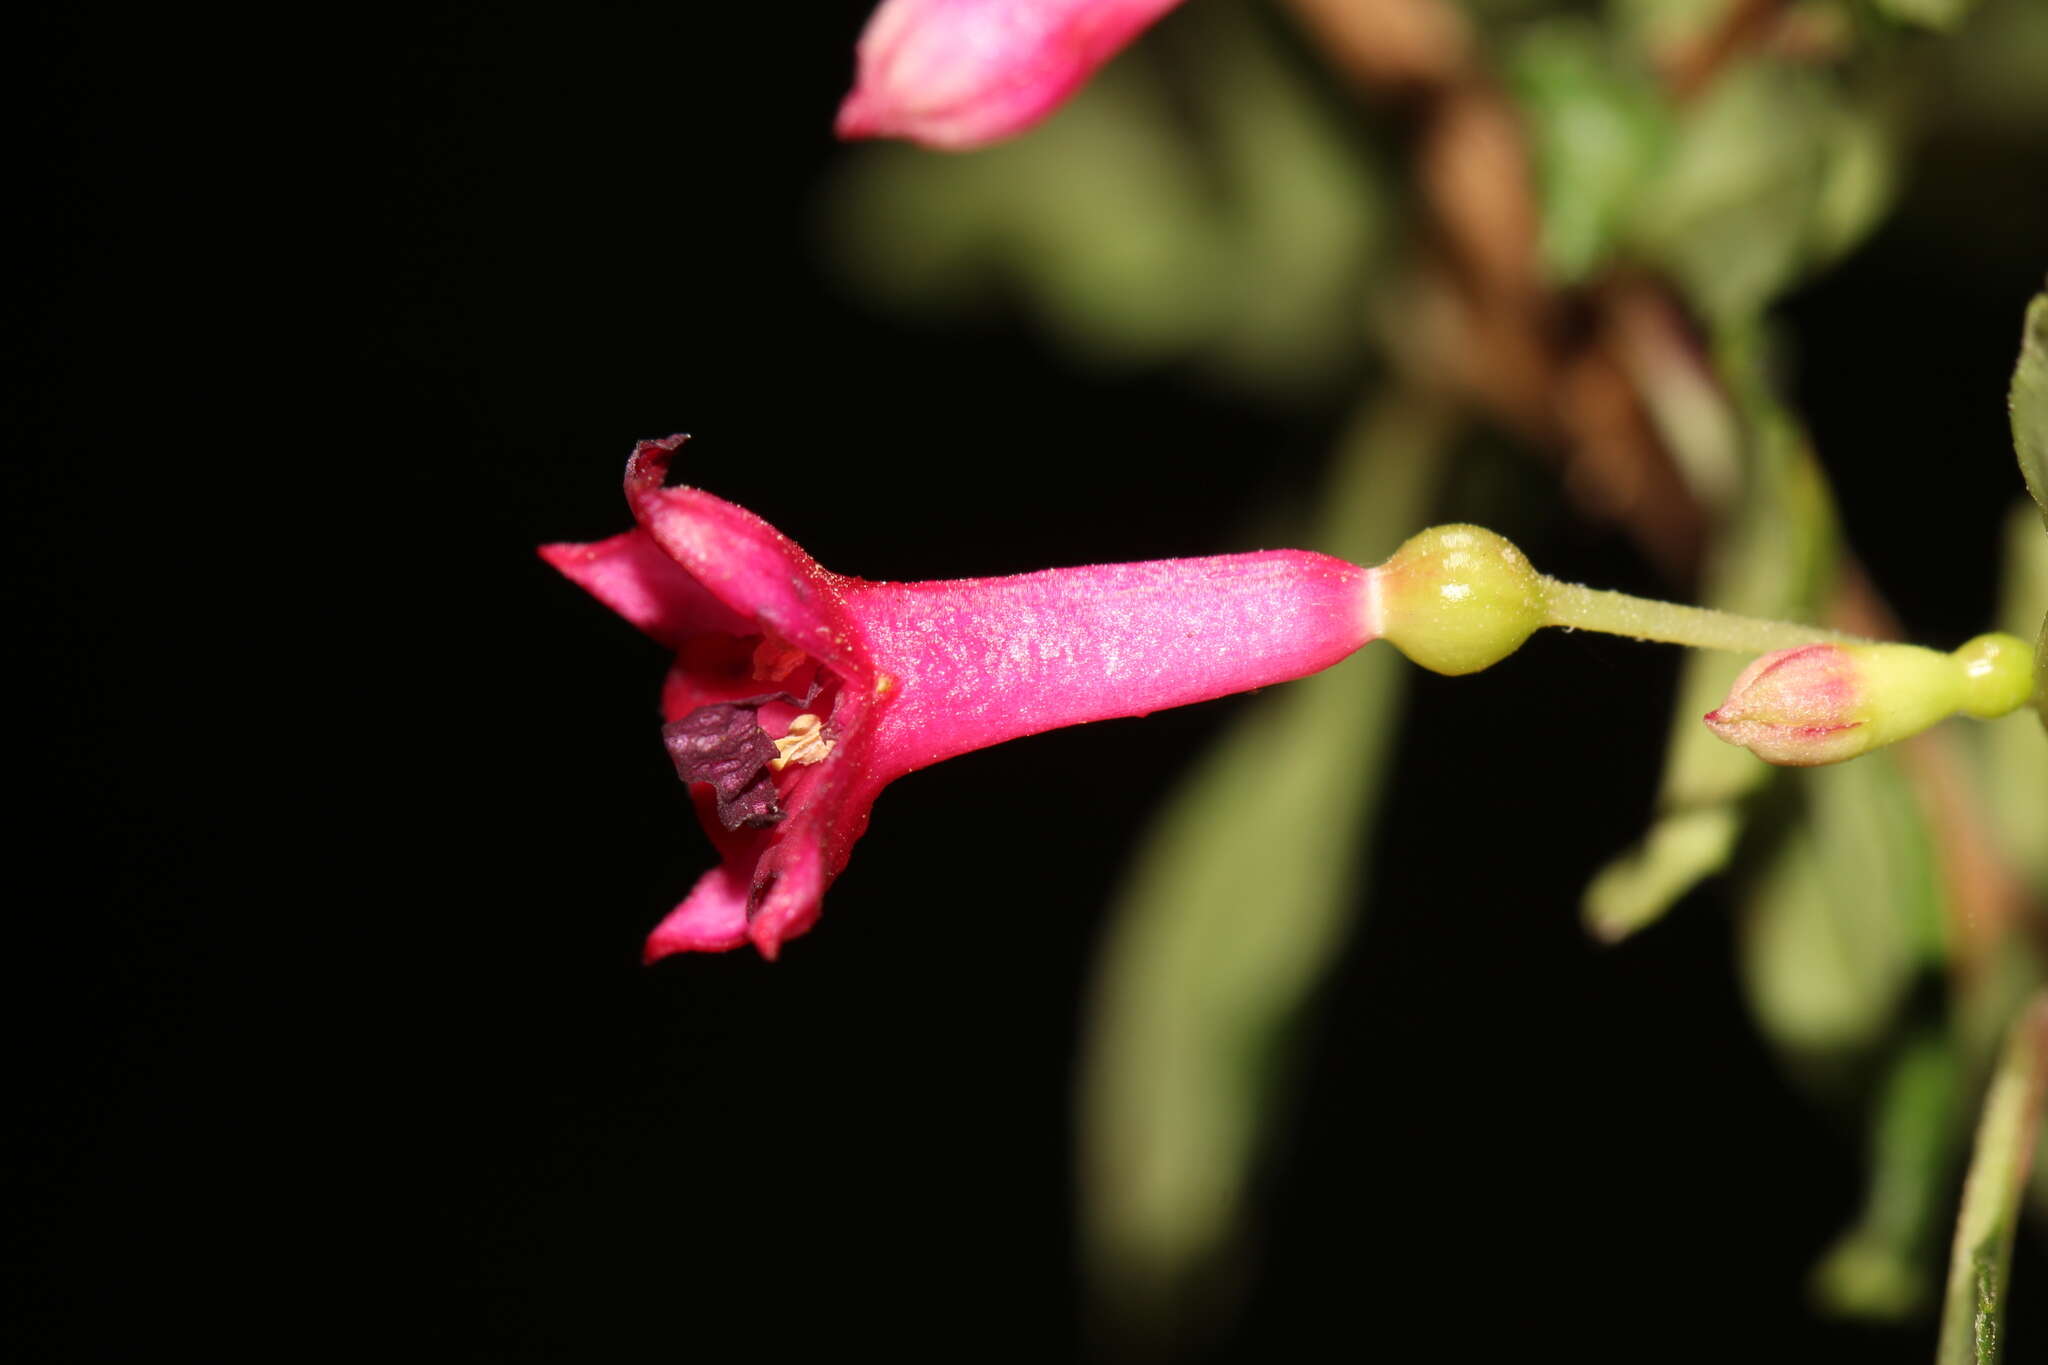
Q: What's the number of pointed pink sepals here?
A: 4